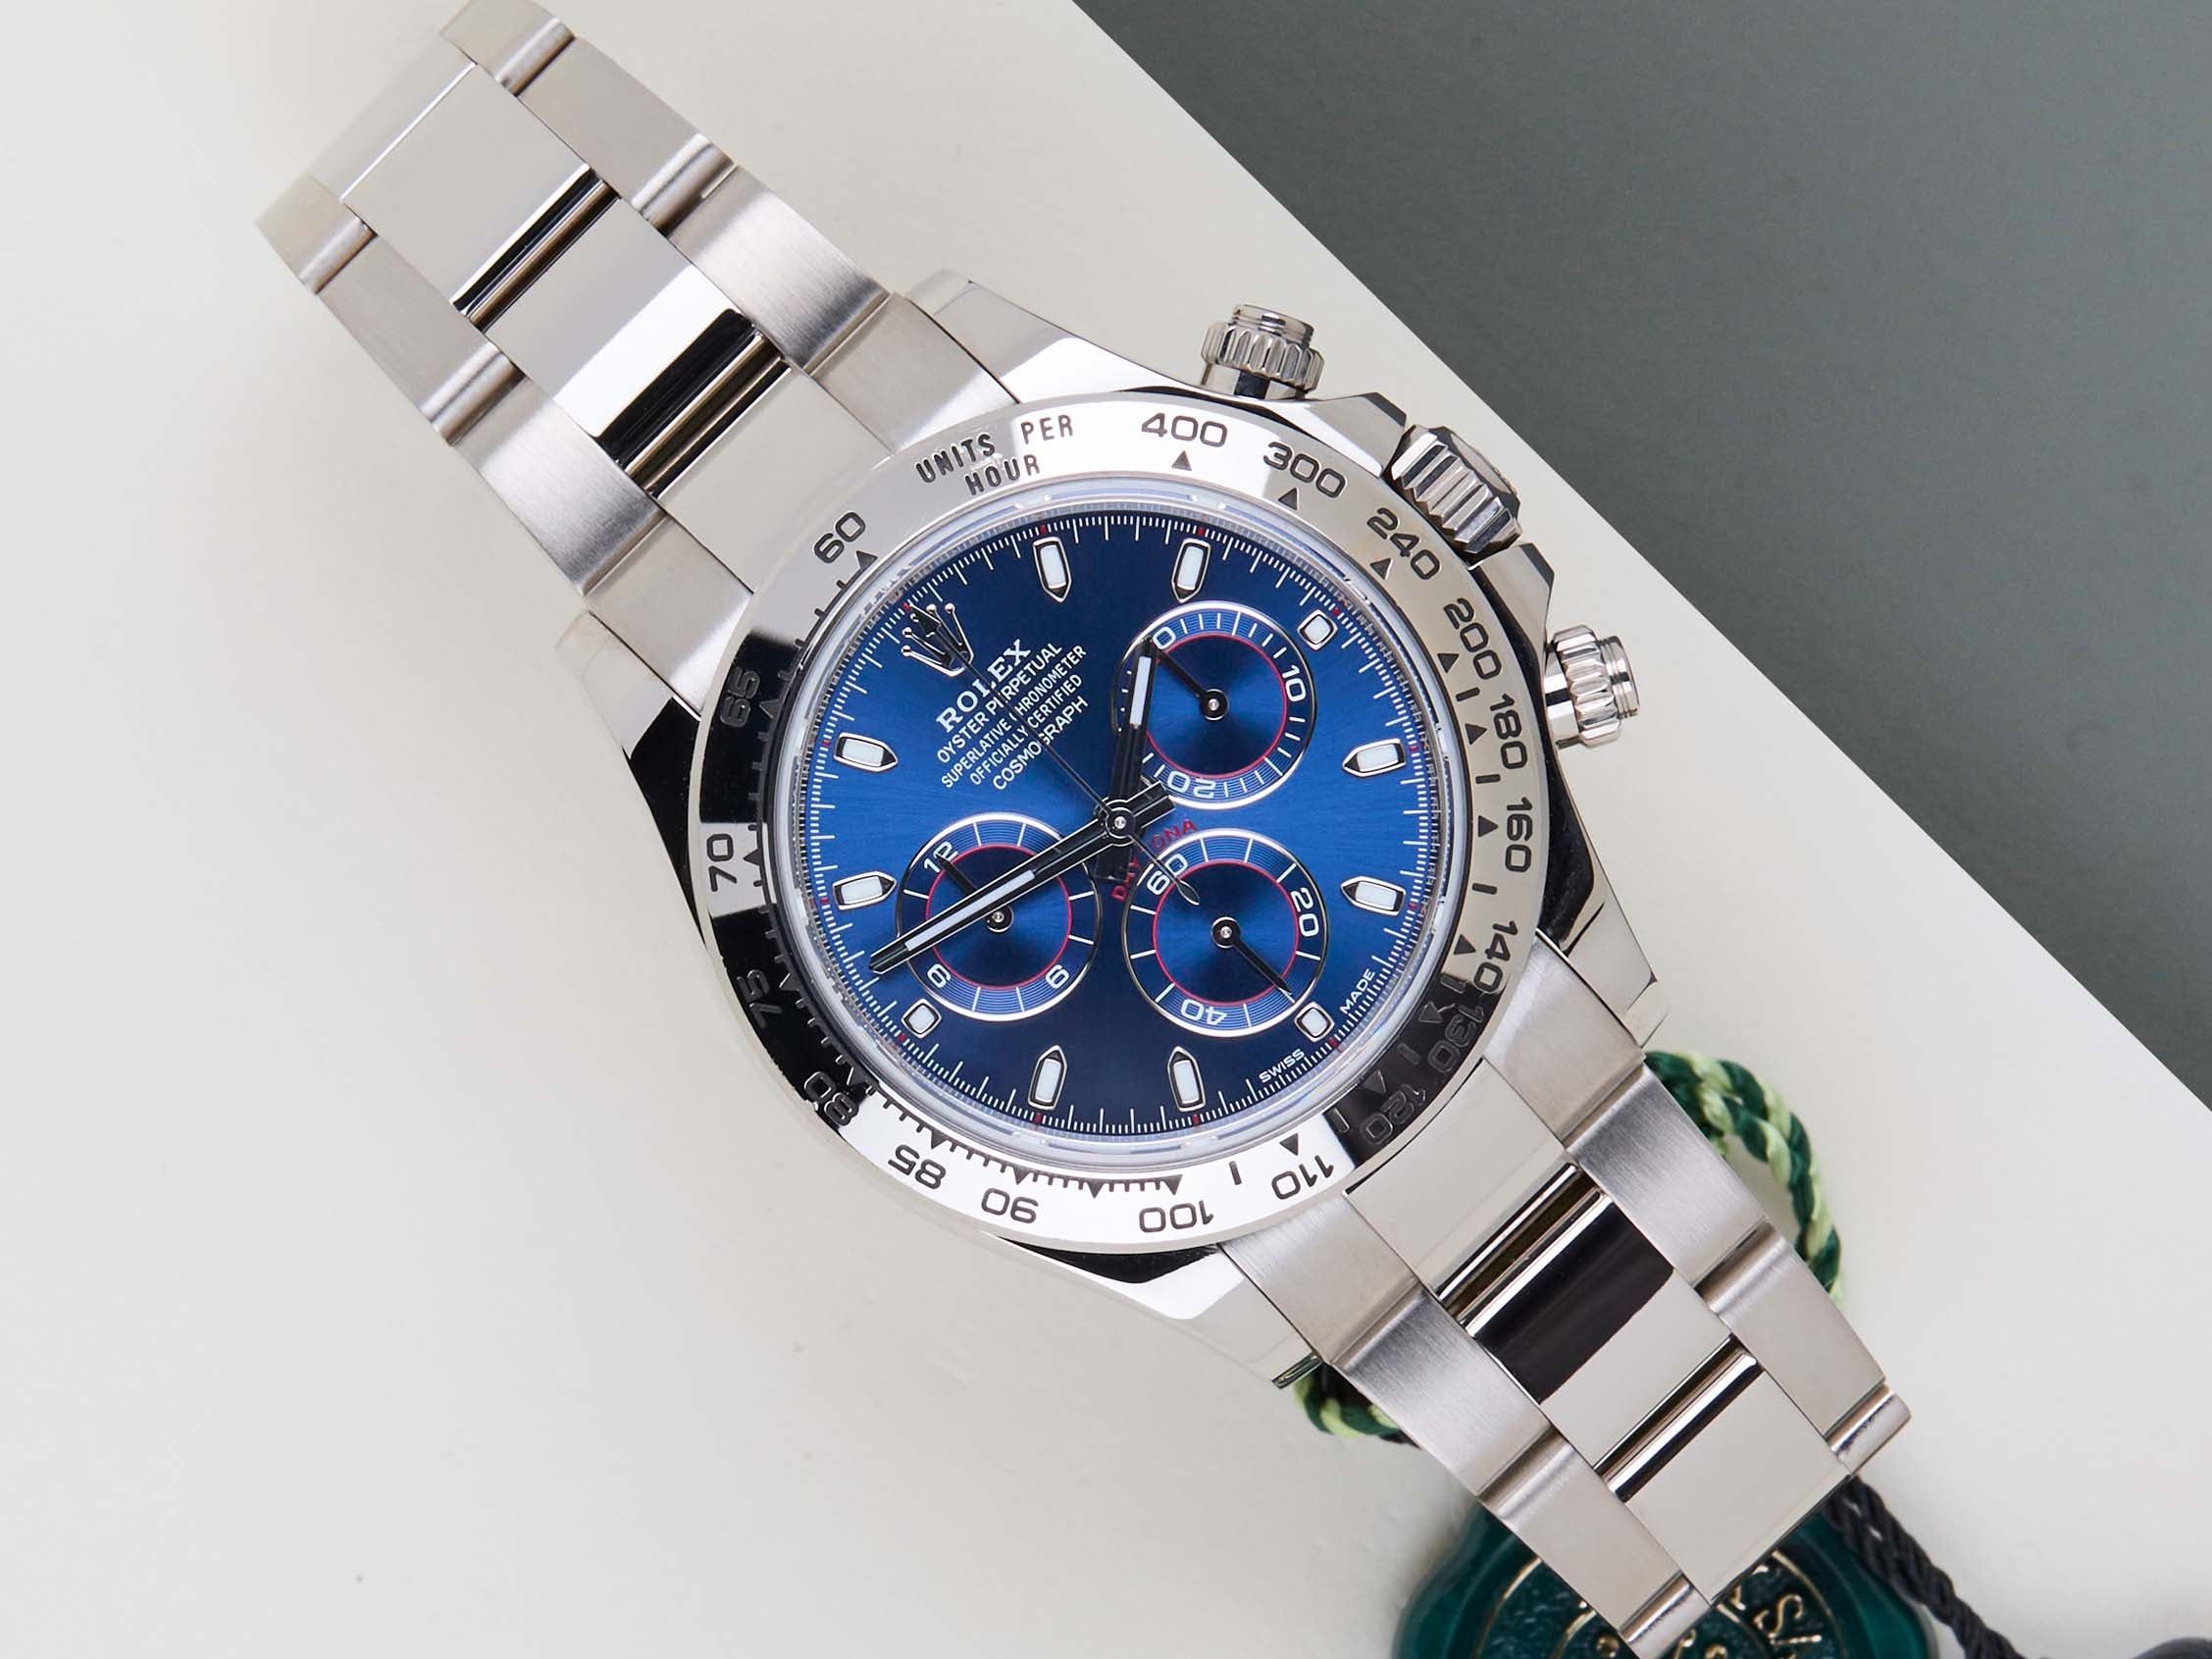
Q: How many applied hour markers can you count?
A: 11